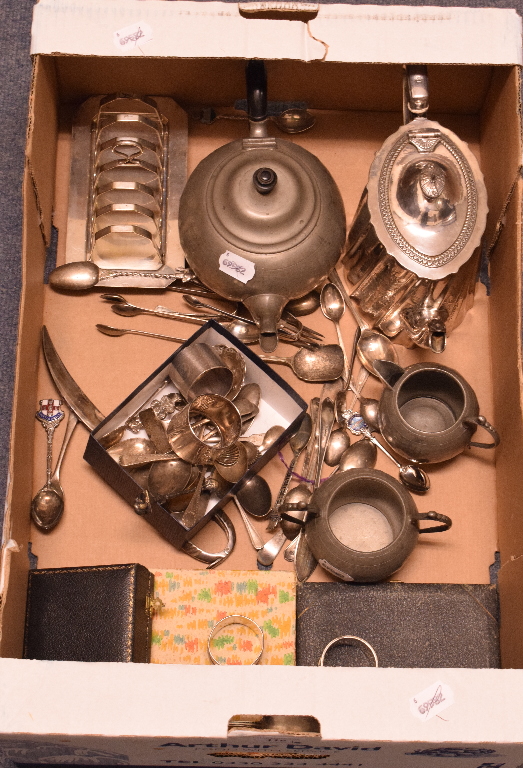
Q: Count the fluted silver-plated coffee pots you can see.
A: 1